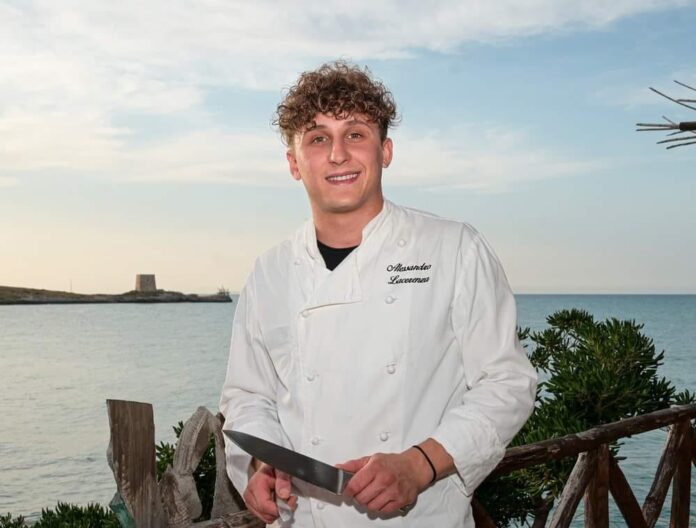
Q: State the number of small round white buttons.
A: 9